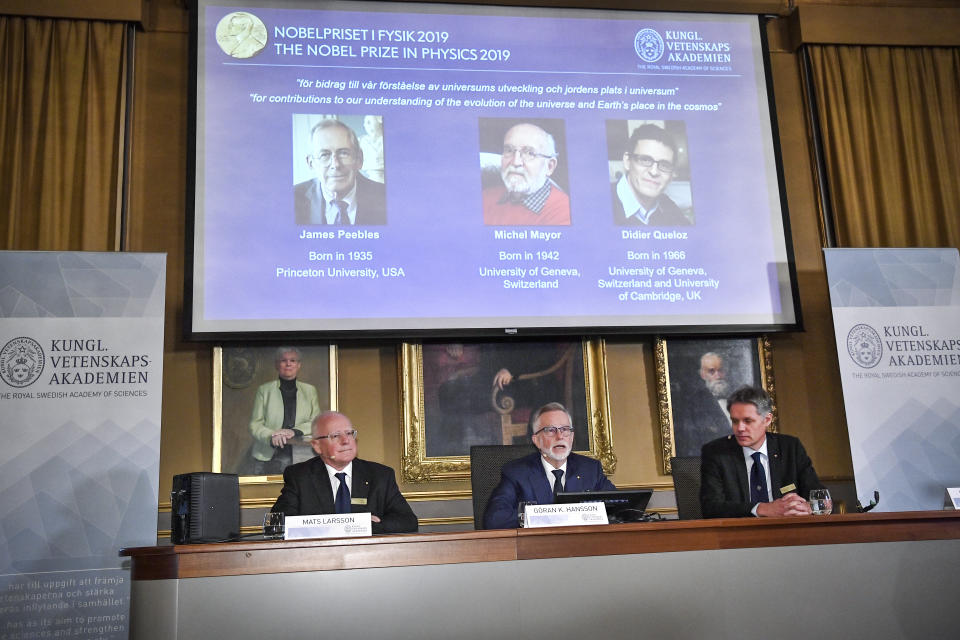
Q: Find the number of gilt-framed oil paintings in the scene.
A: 3